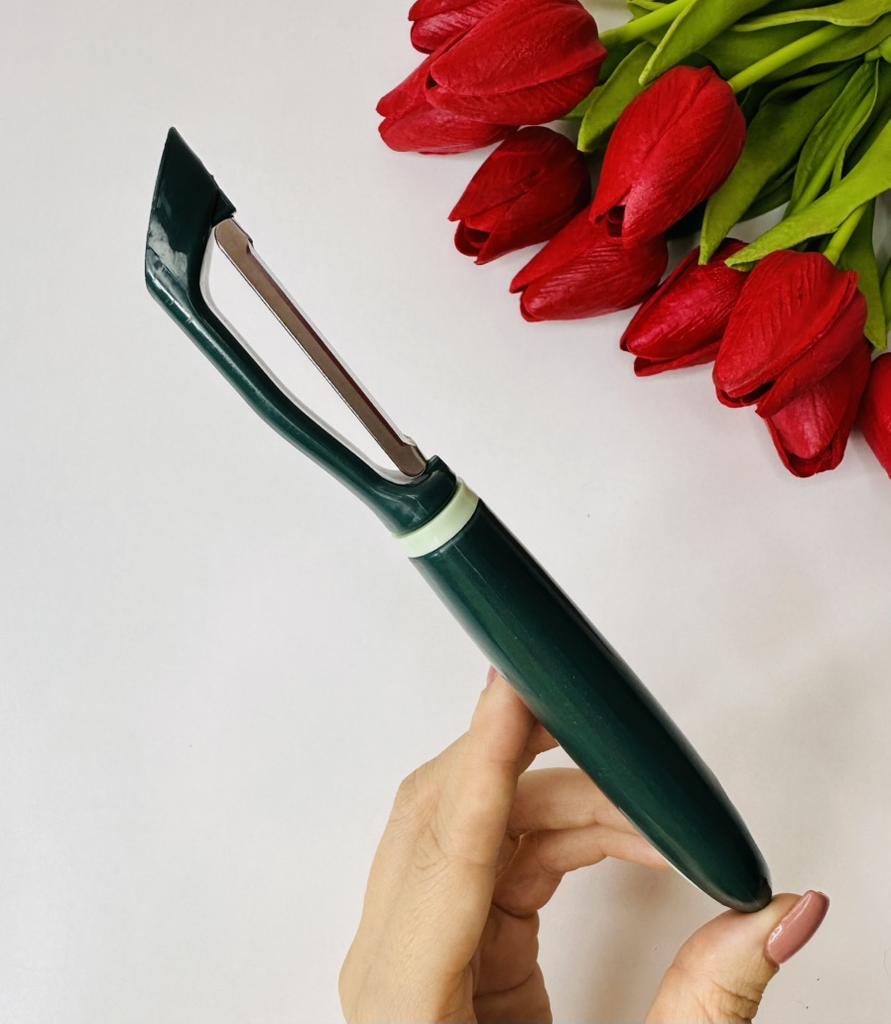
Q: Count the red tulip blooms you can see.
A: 10